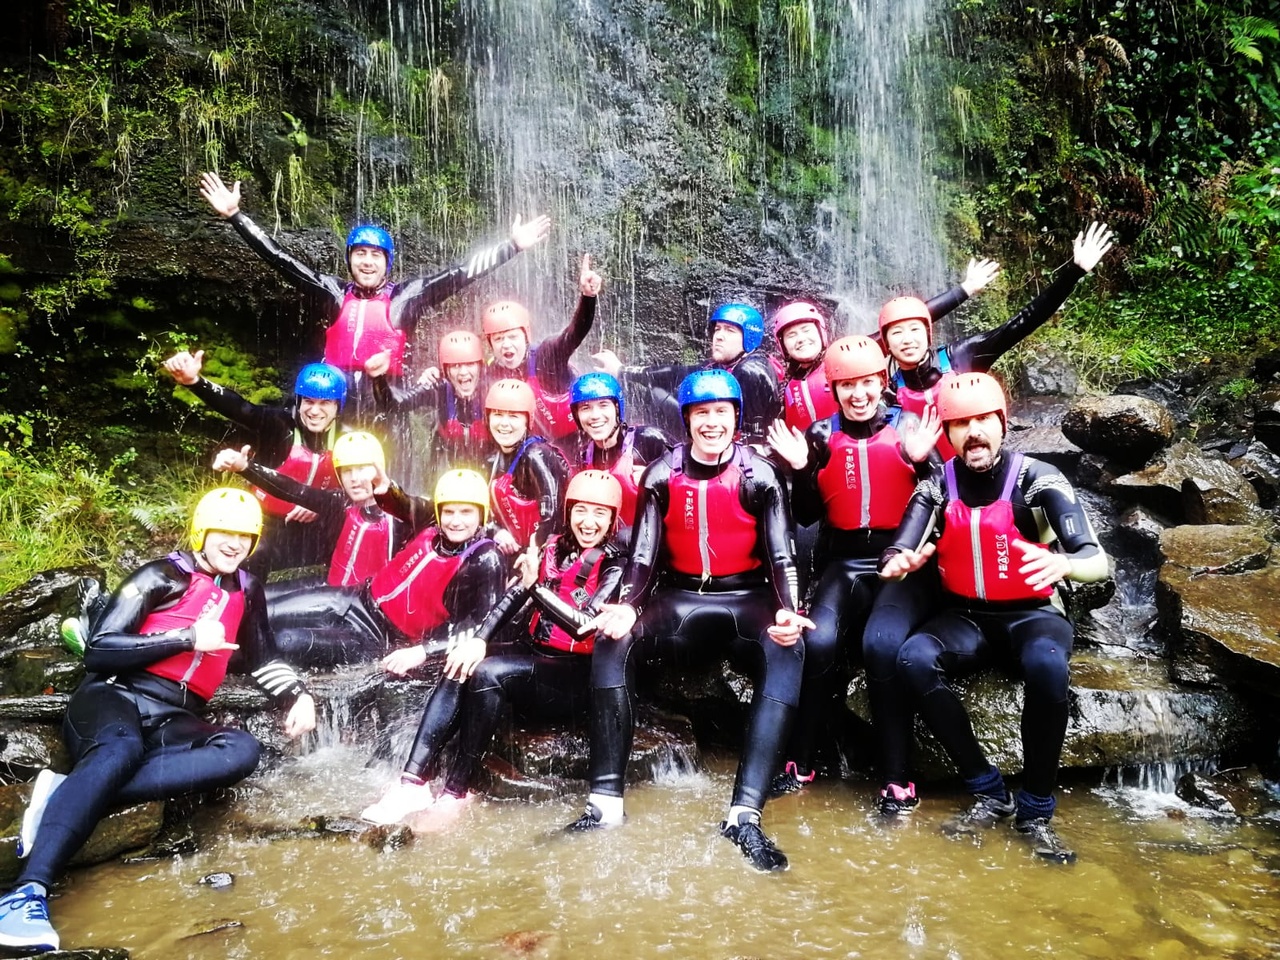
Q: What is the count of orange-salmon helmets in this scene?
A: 7